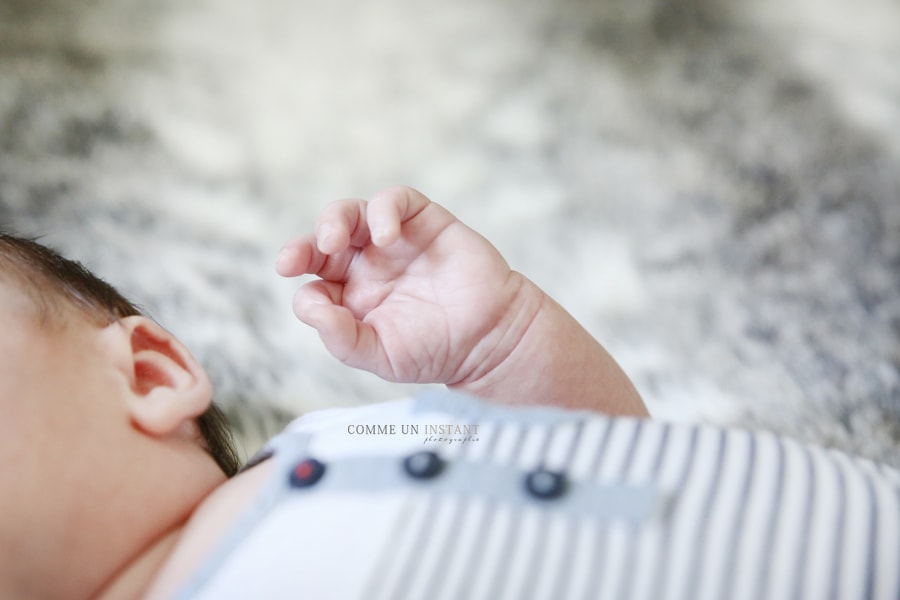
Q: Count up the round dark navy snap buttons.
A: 3